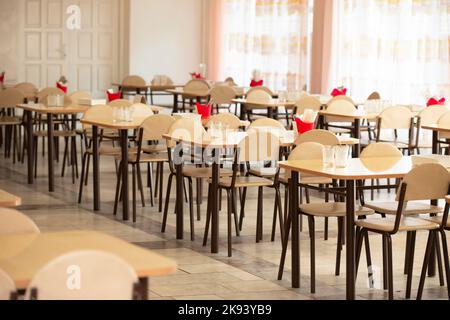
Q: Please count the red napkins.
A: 9